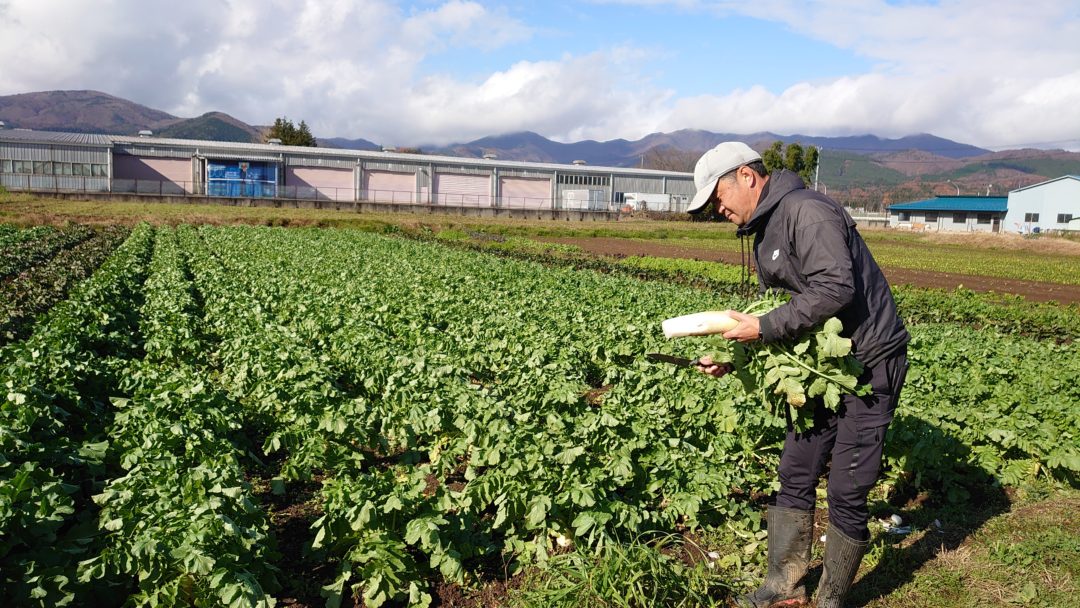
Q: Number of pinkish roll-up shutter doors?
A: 5